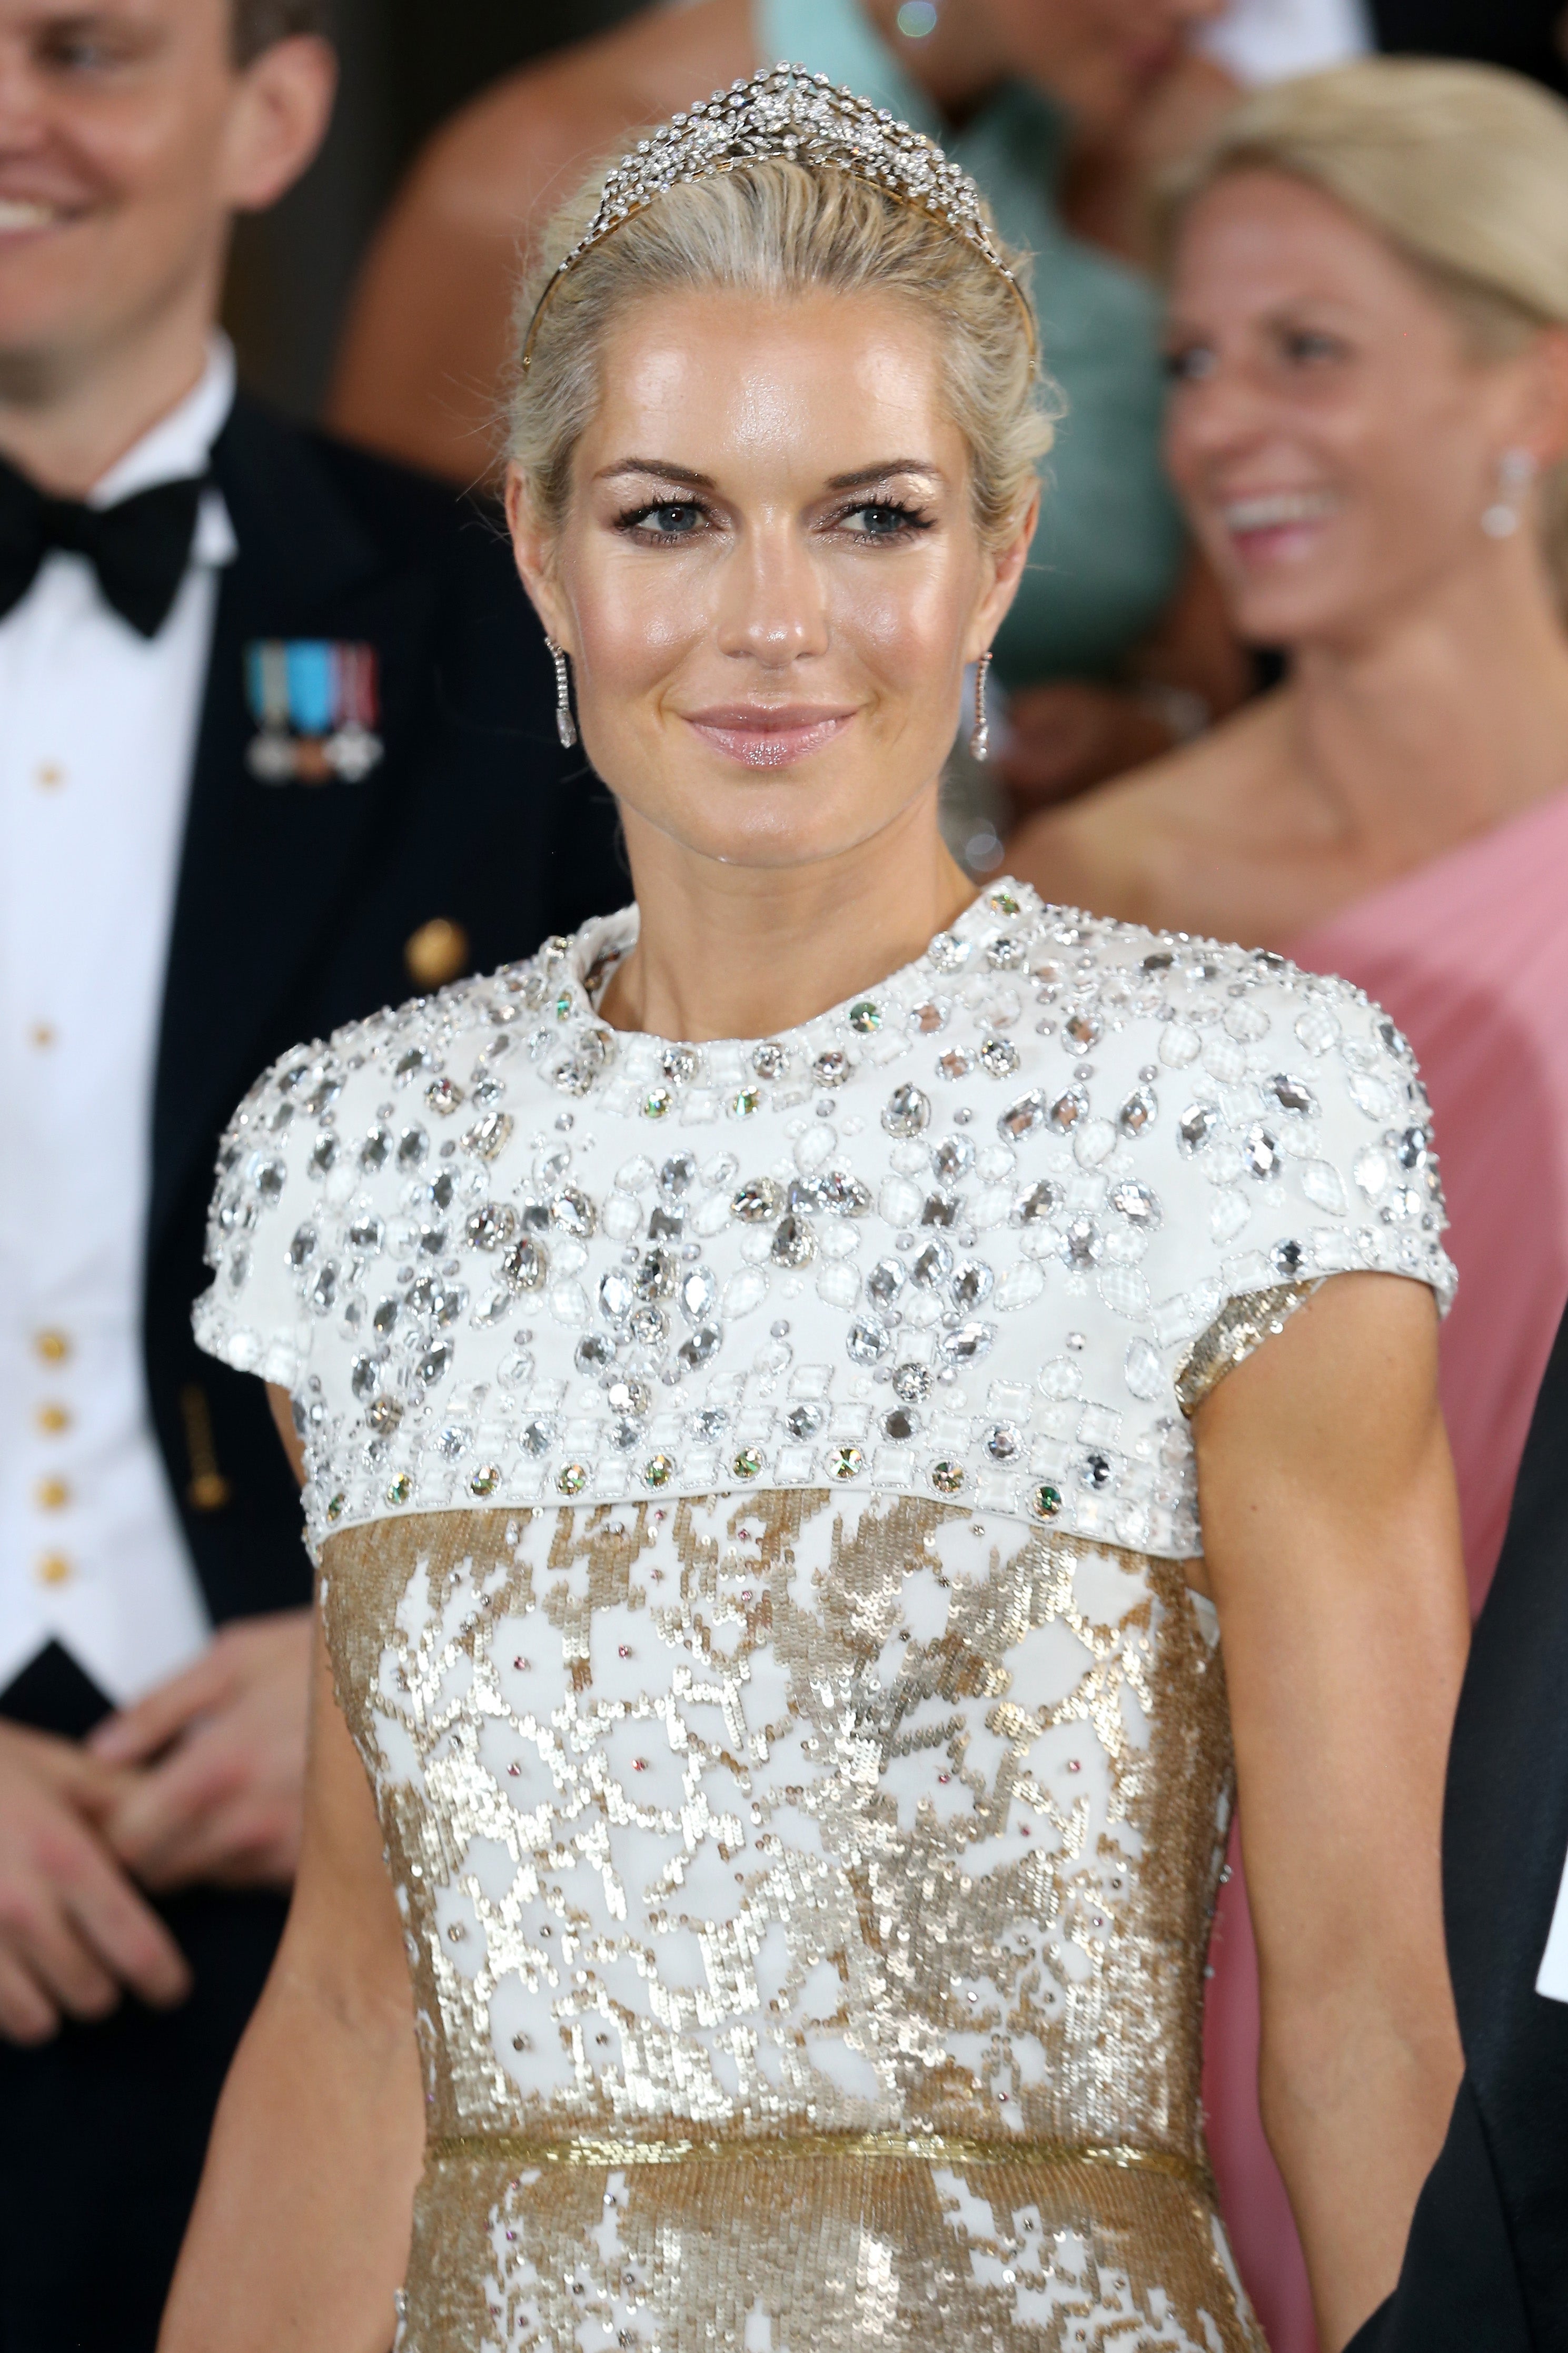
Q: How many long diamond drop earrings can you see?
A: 2